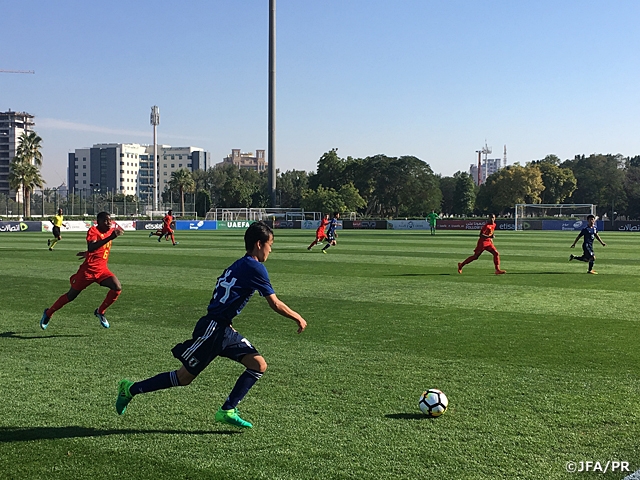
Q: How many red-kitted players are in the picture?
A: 4